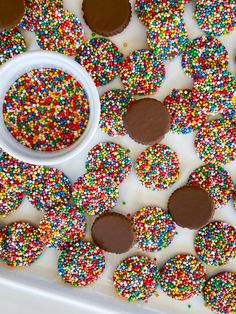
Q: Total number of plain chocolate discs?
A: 5